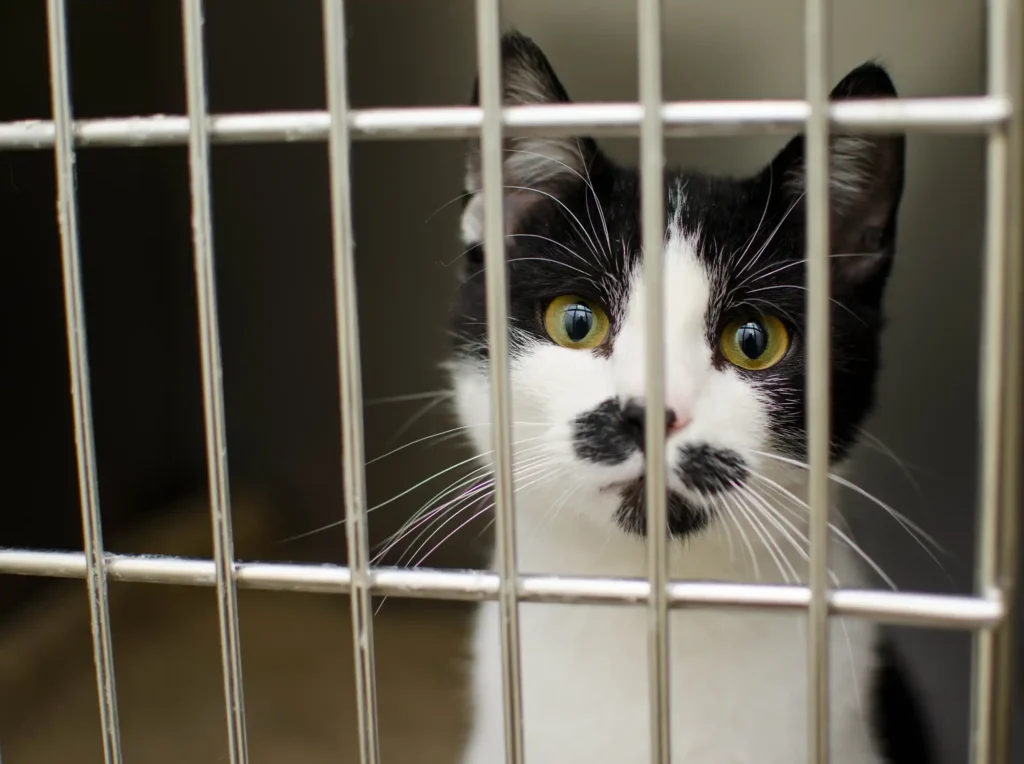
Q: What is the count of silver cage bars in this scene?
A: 9